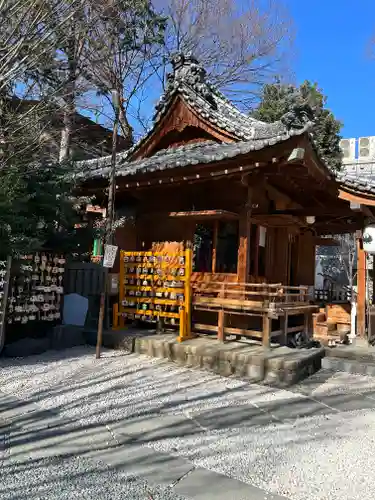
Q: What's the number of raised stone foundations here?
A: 1